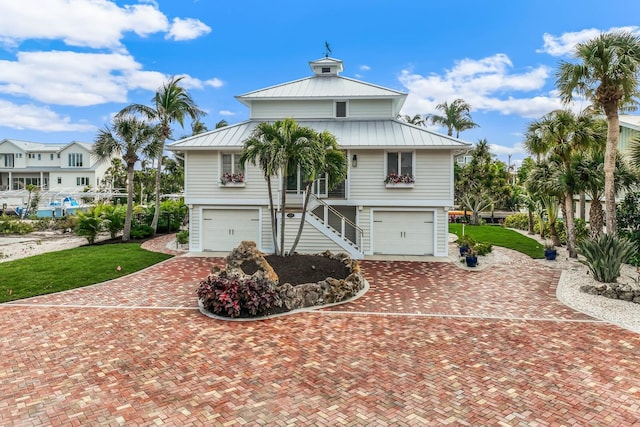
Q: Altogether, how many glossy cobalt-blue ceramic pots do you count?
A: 3